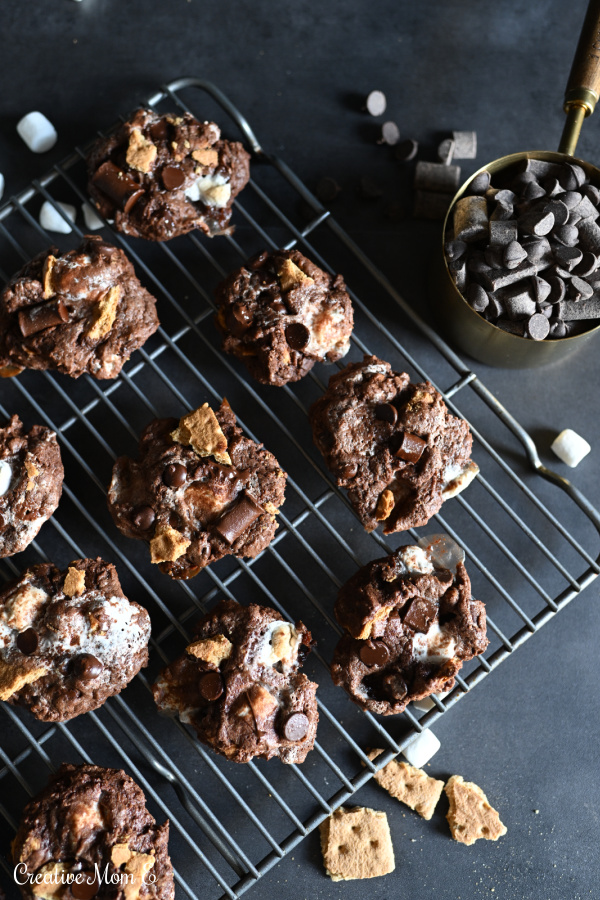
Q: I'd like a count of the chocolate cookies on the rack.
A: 10